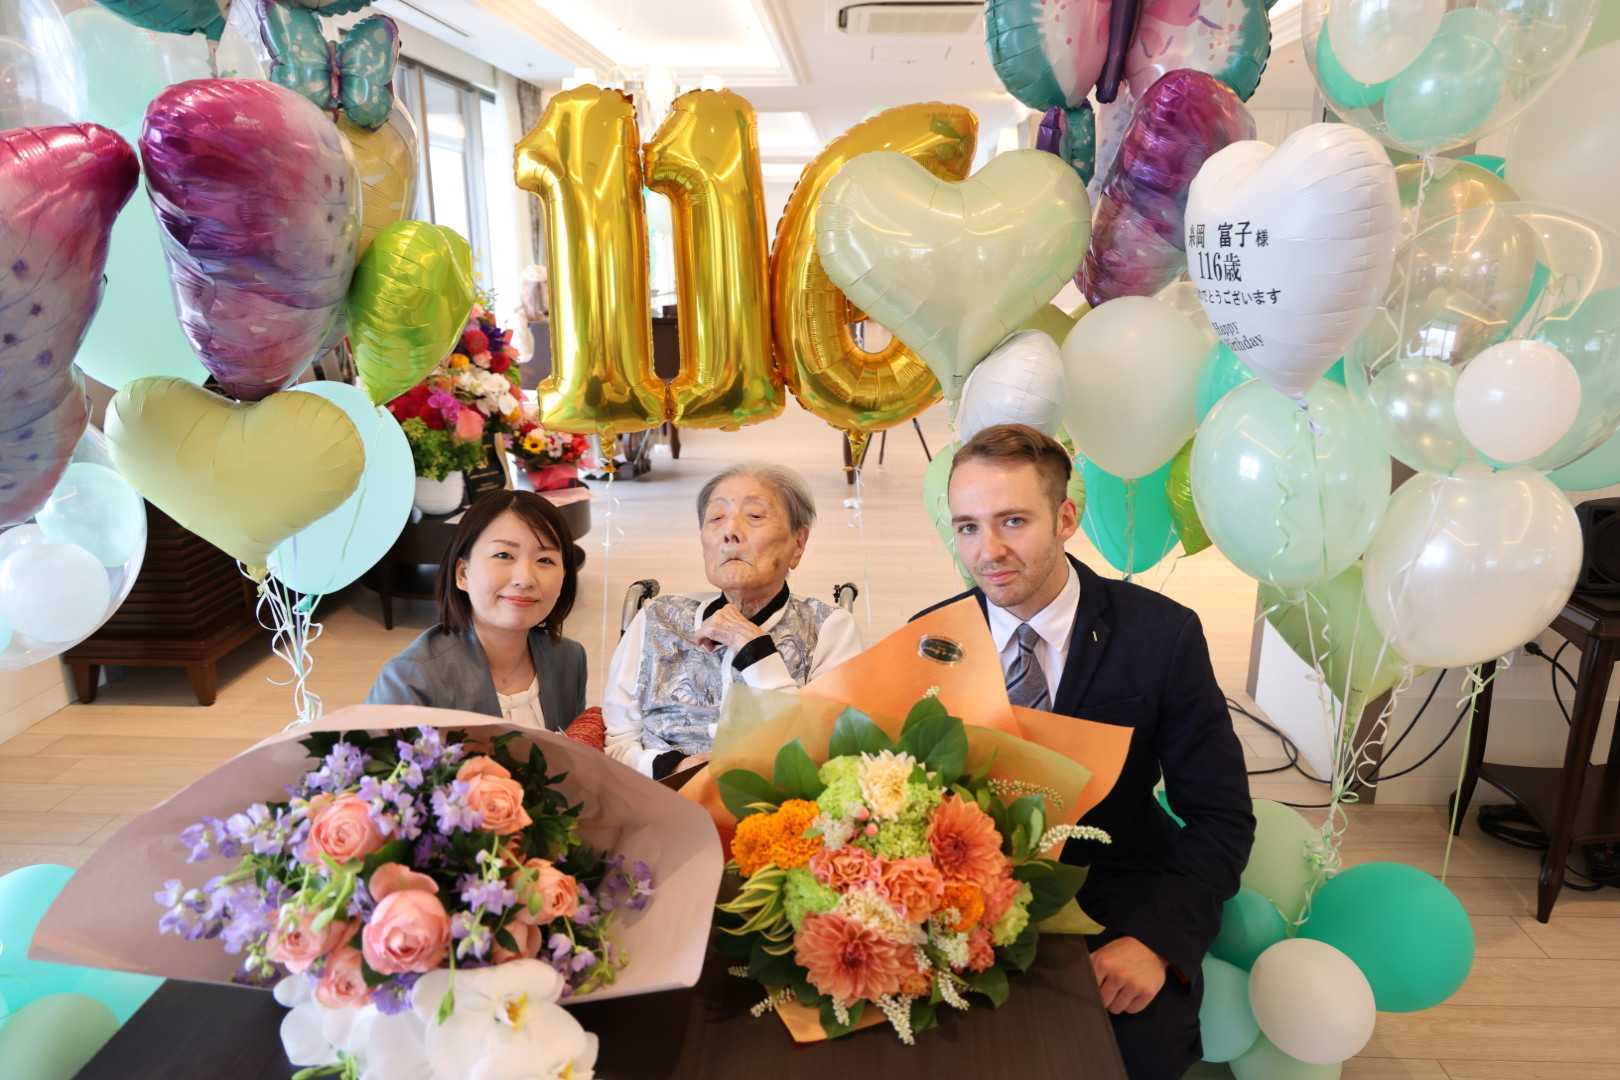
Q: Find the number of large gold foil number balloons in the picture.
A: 3